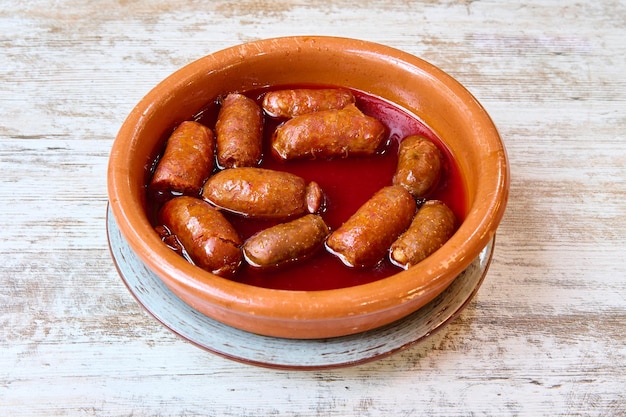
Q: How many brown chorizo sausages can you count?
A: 10